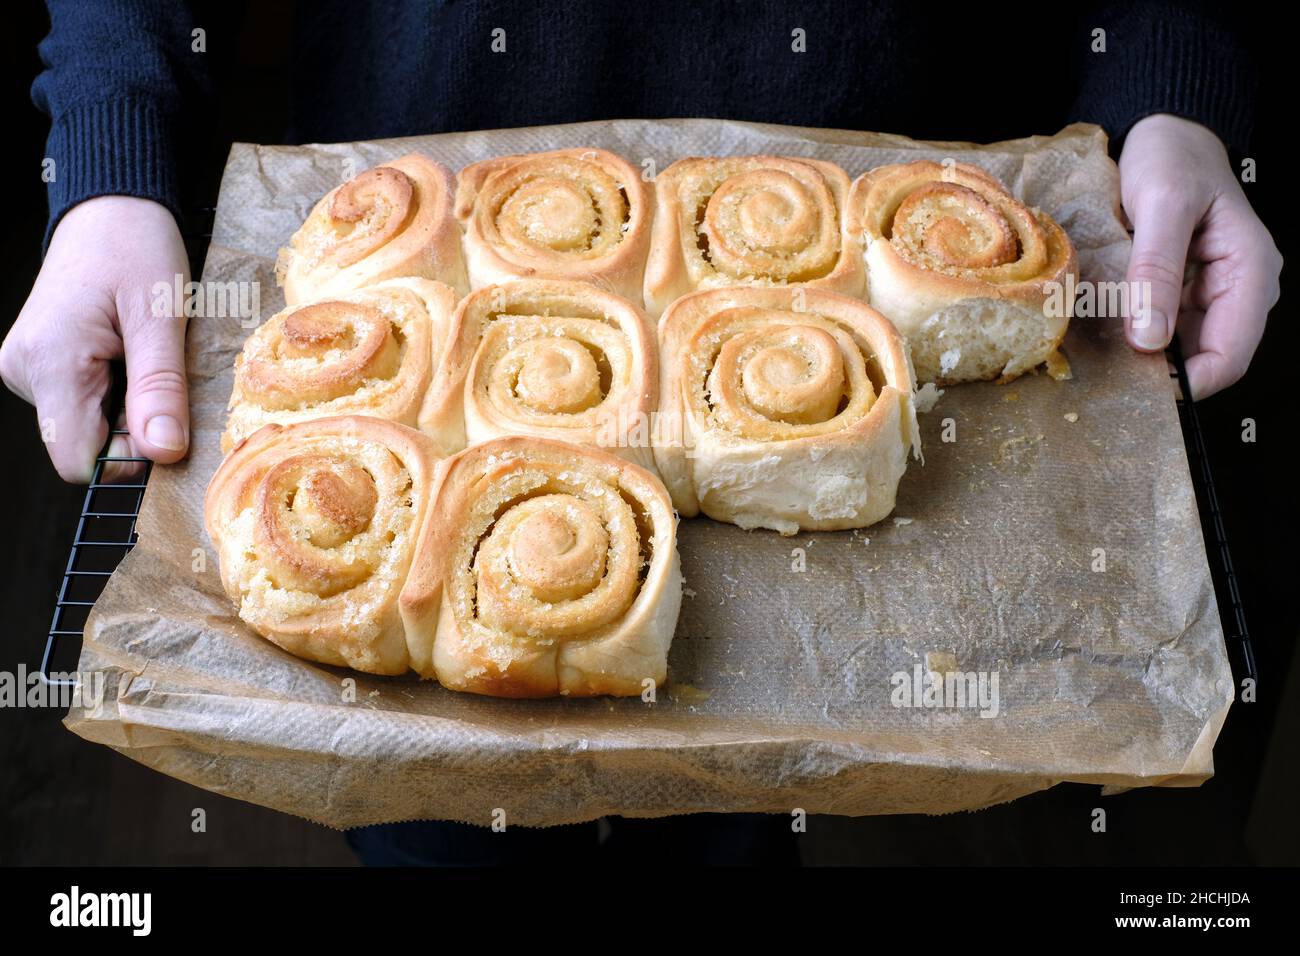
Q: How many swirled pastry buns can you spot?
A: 9